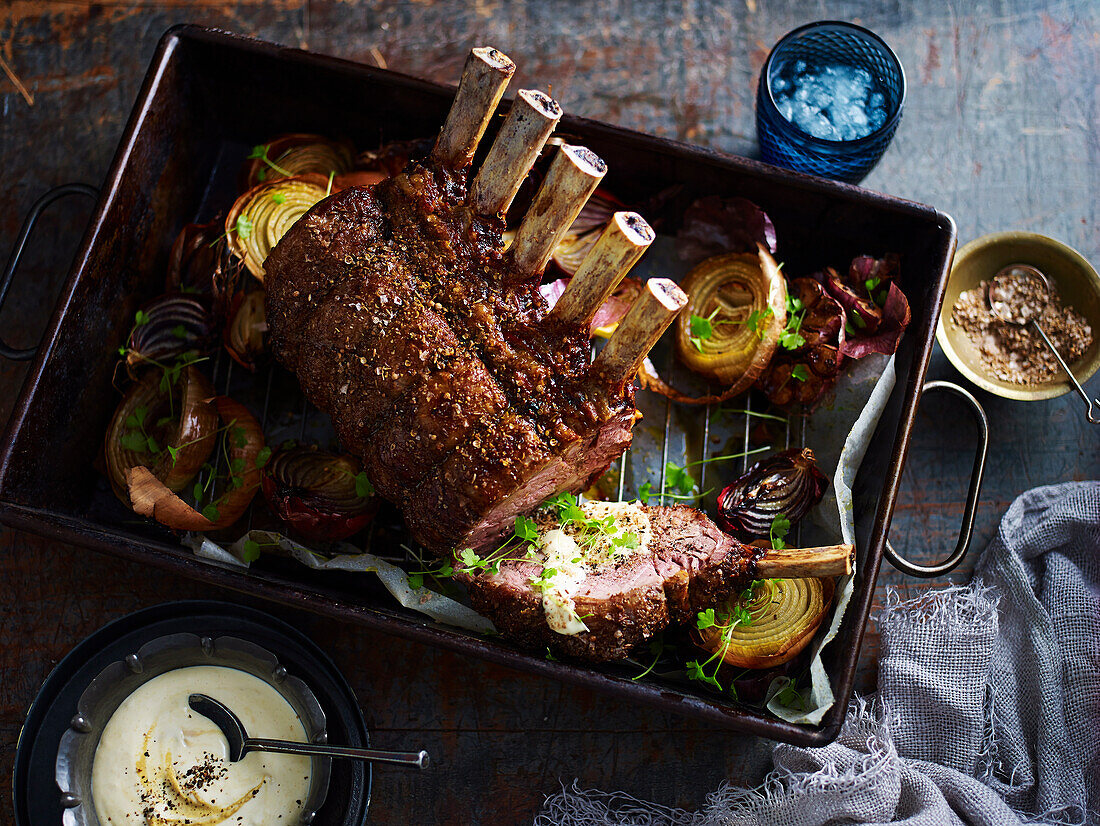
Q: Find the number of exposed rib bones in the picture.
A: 6